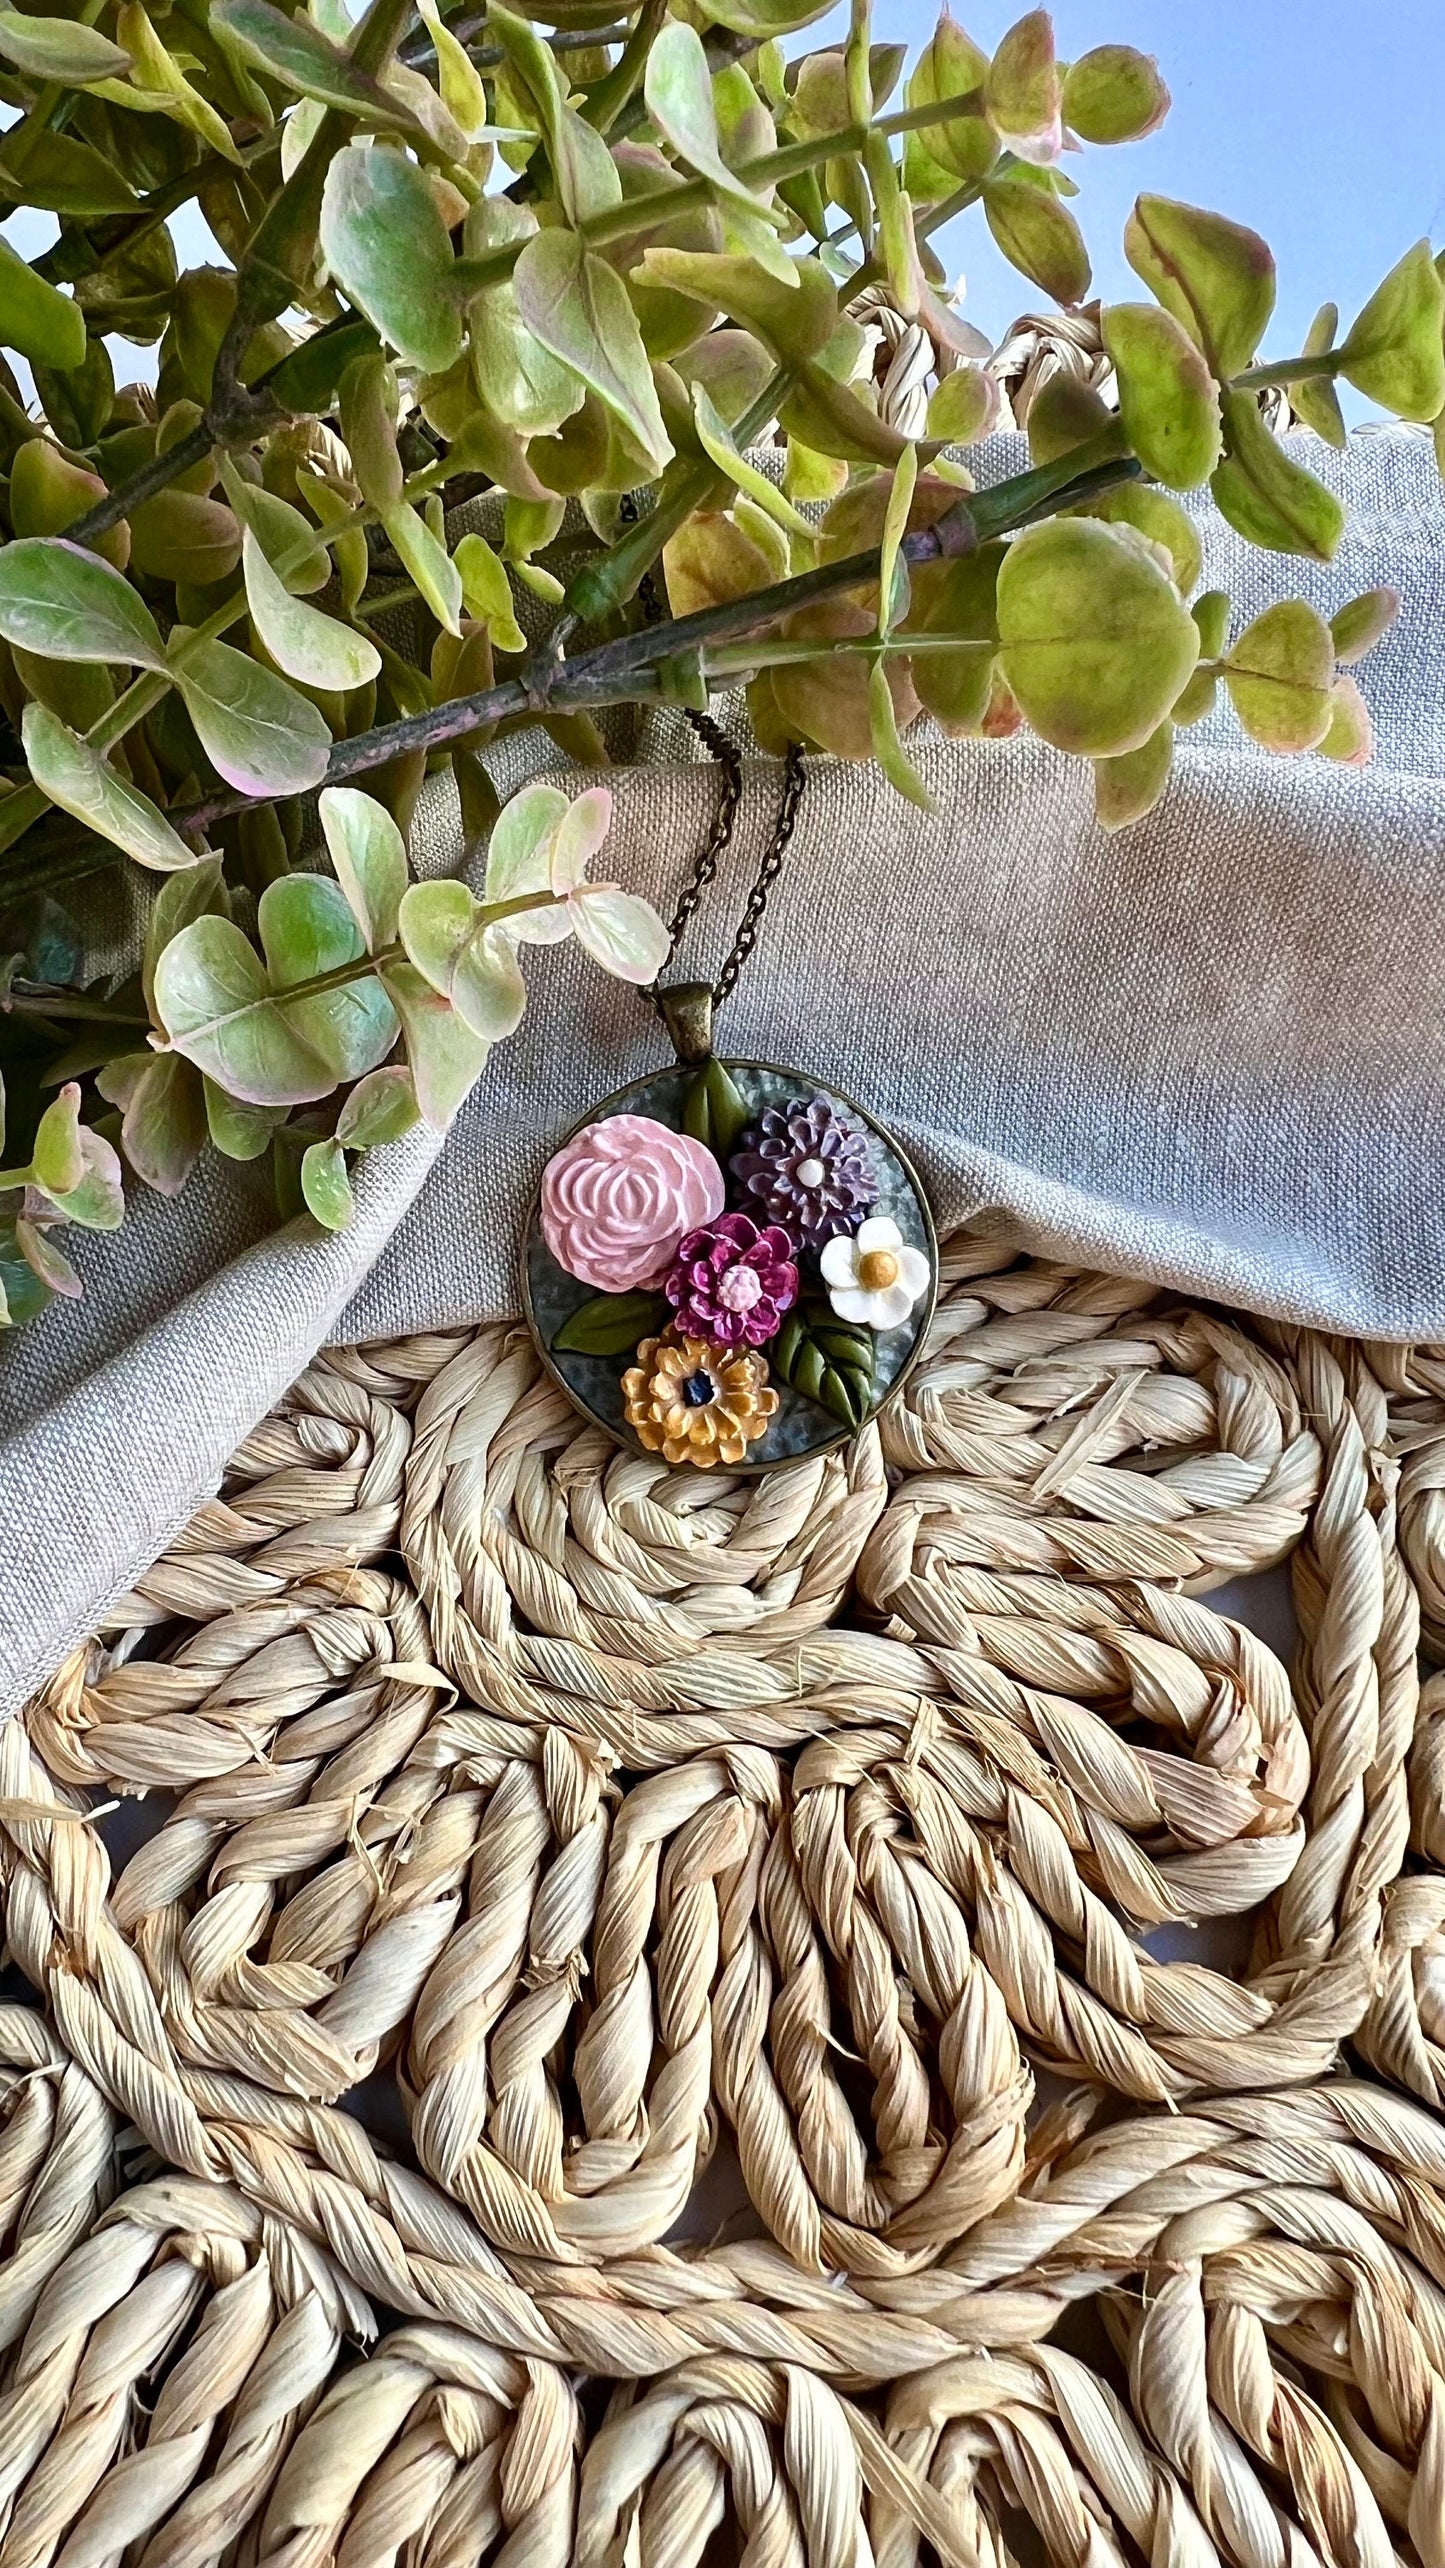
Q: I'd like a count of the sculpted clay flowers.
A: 5